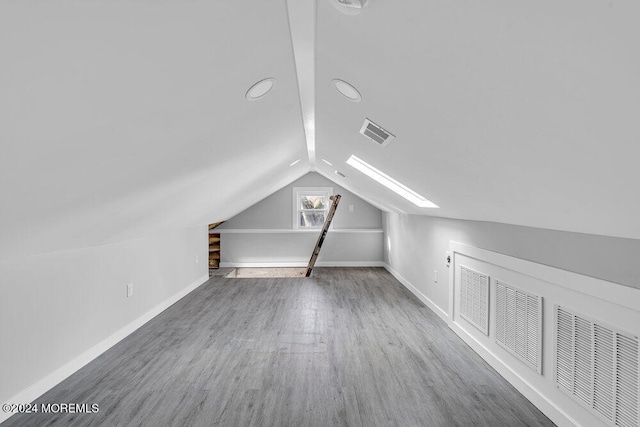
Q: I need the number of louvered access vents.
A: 3